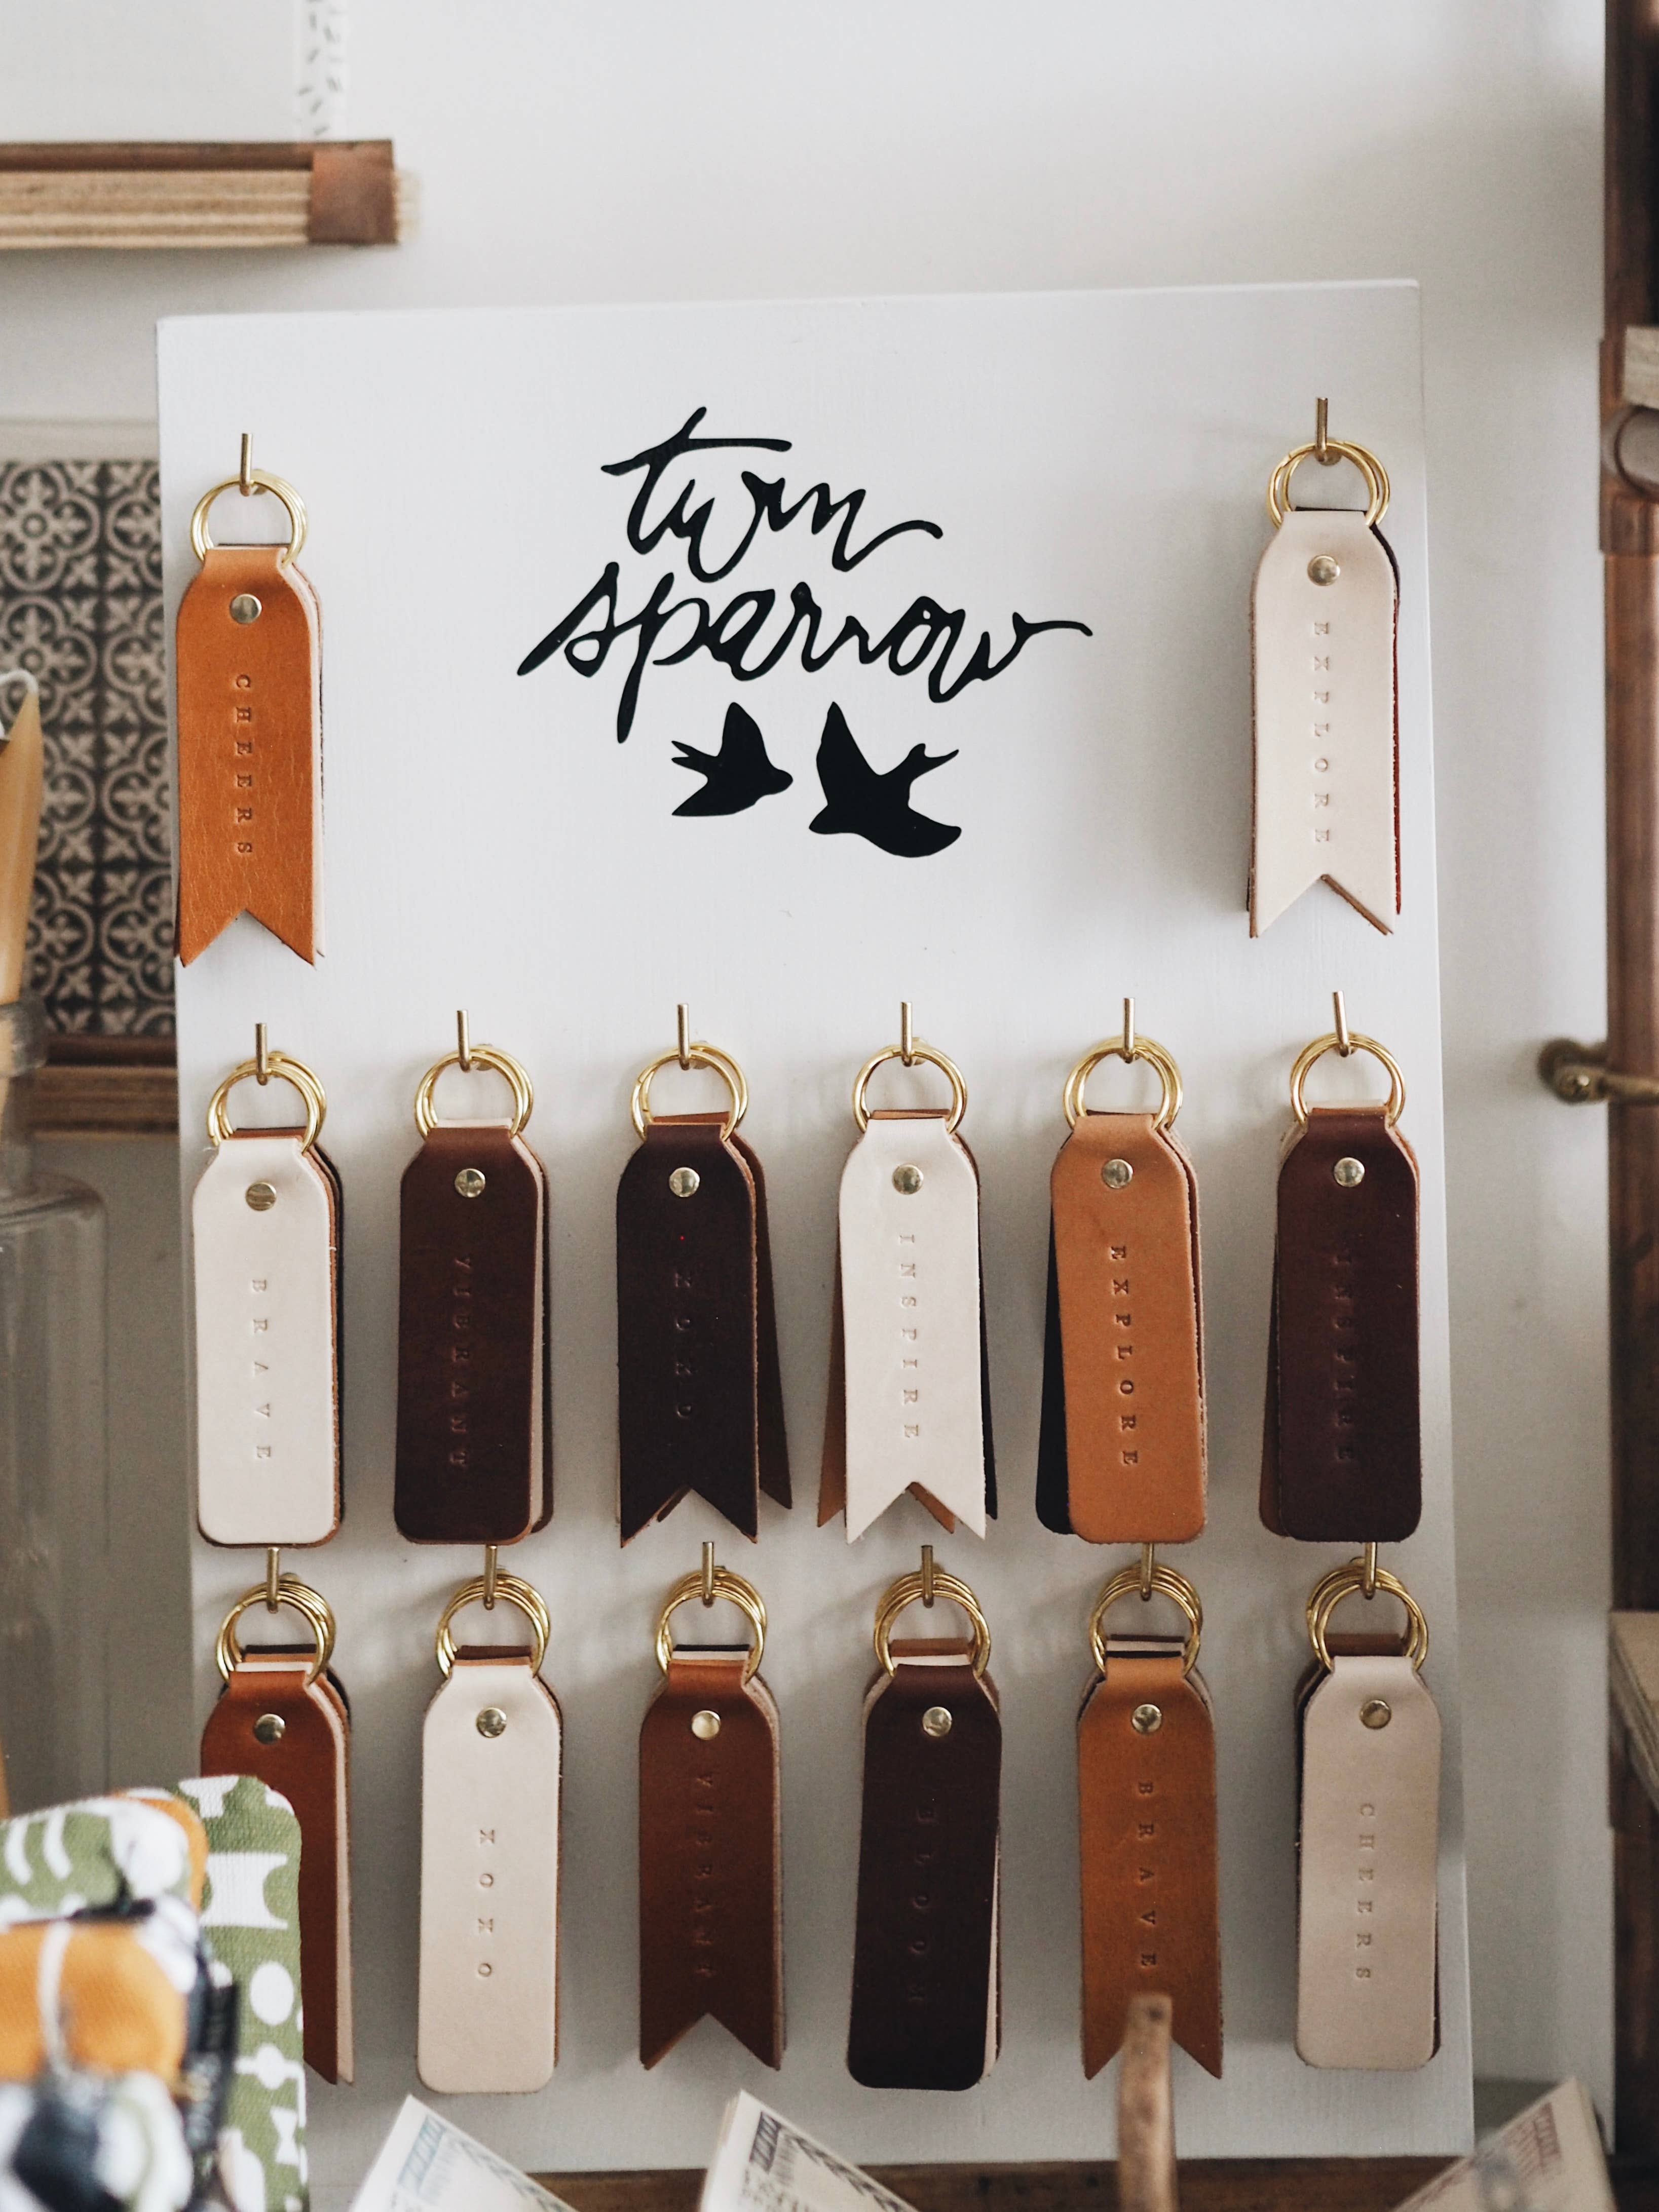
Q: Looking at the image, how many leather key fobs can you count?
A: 14